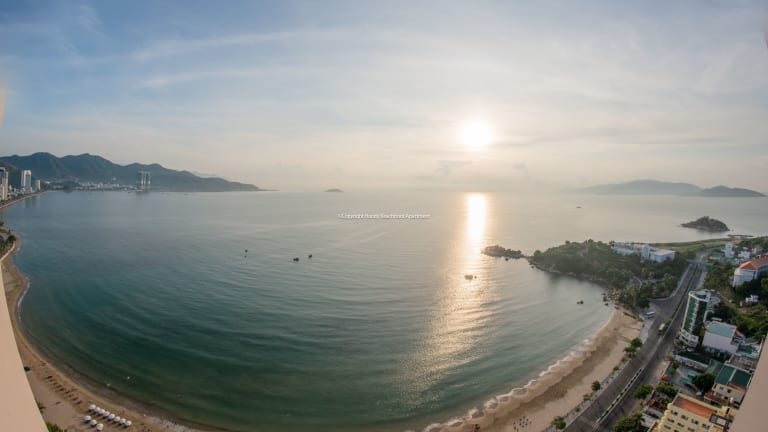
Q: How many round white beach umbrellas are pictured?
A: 11